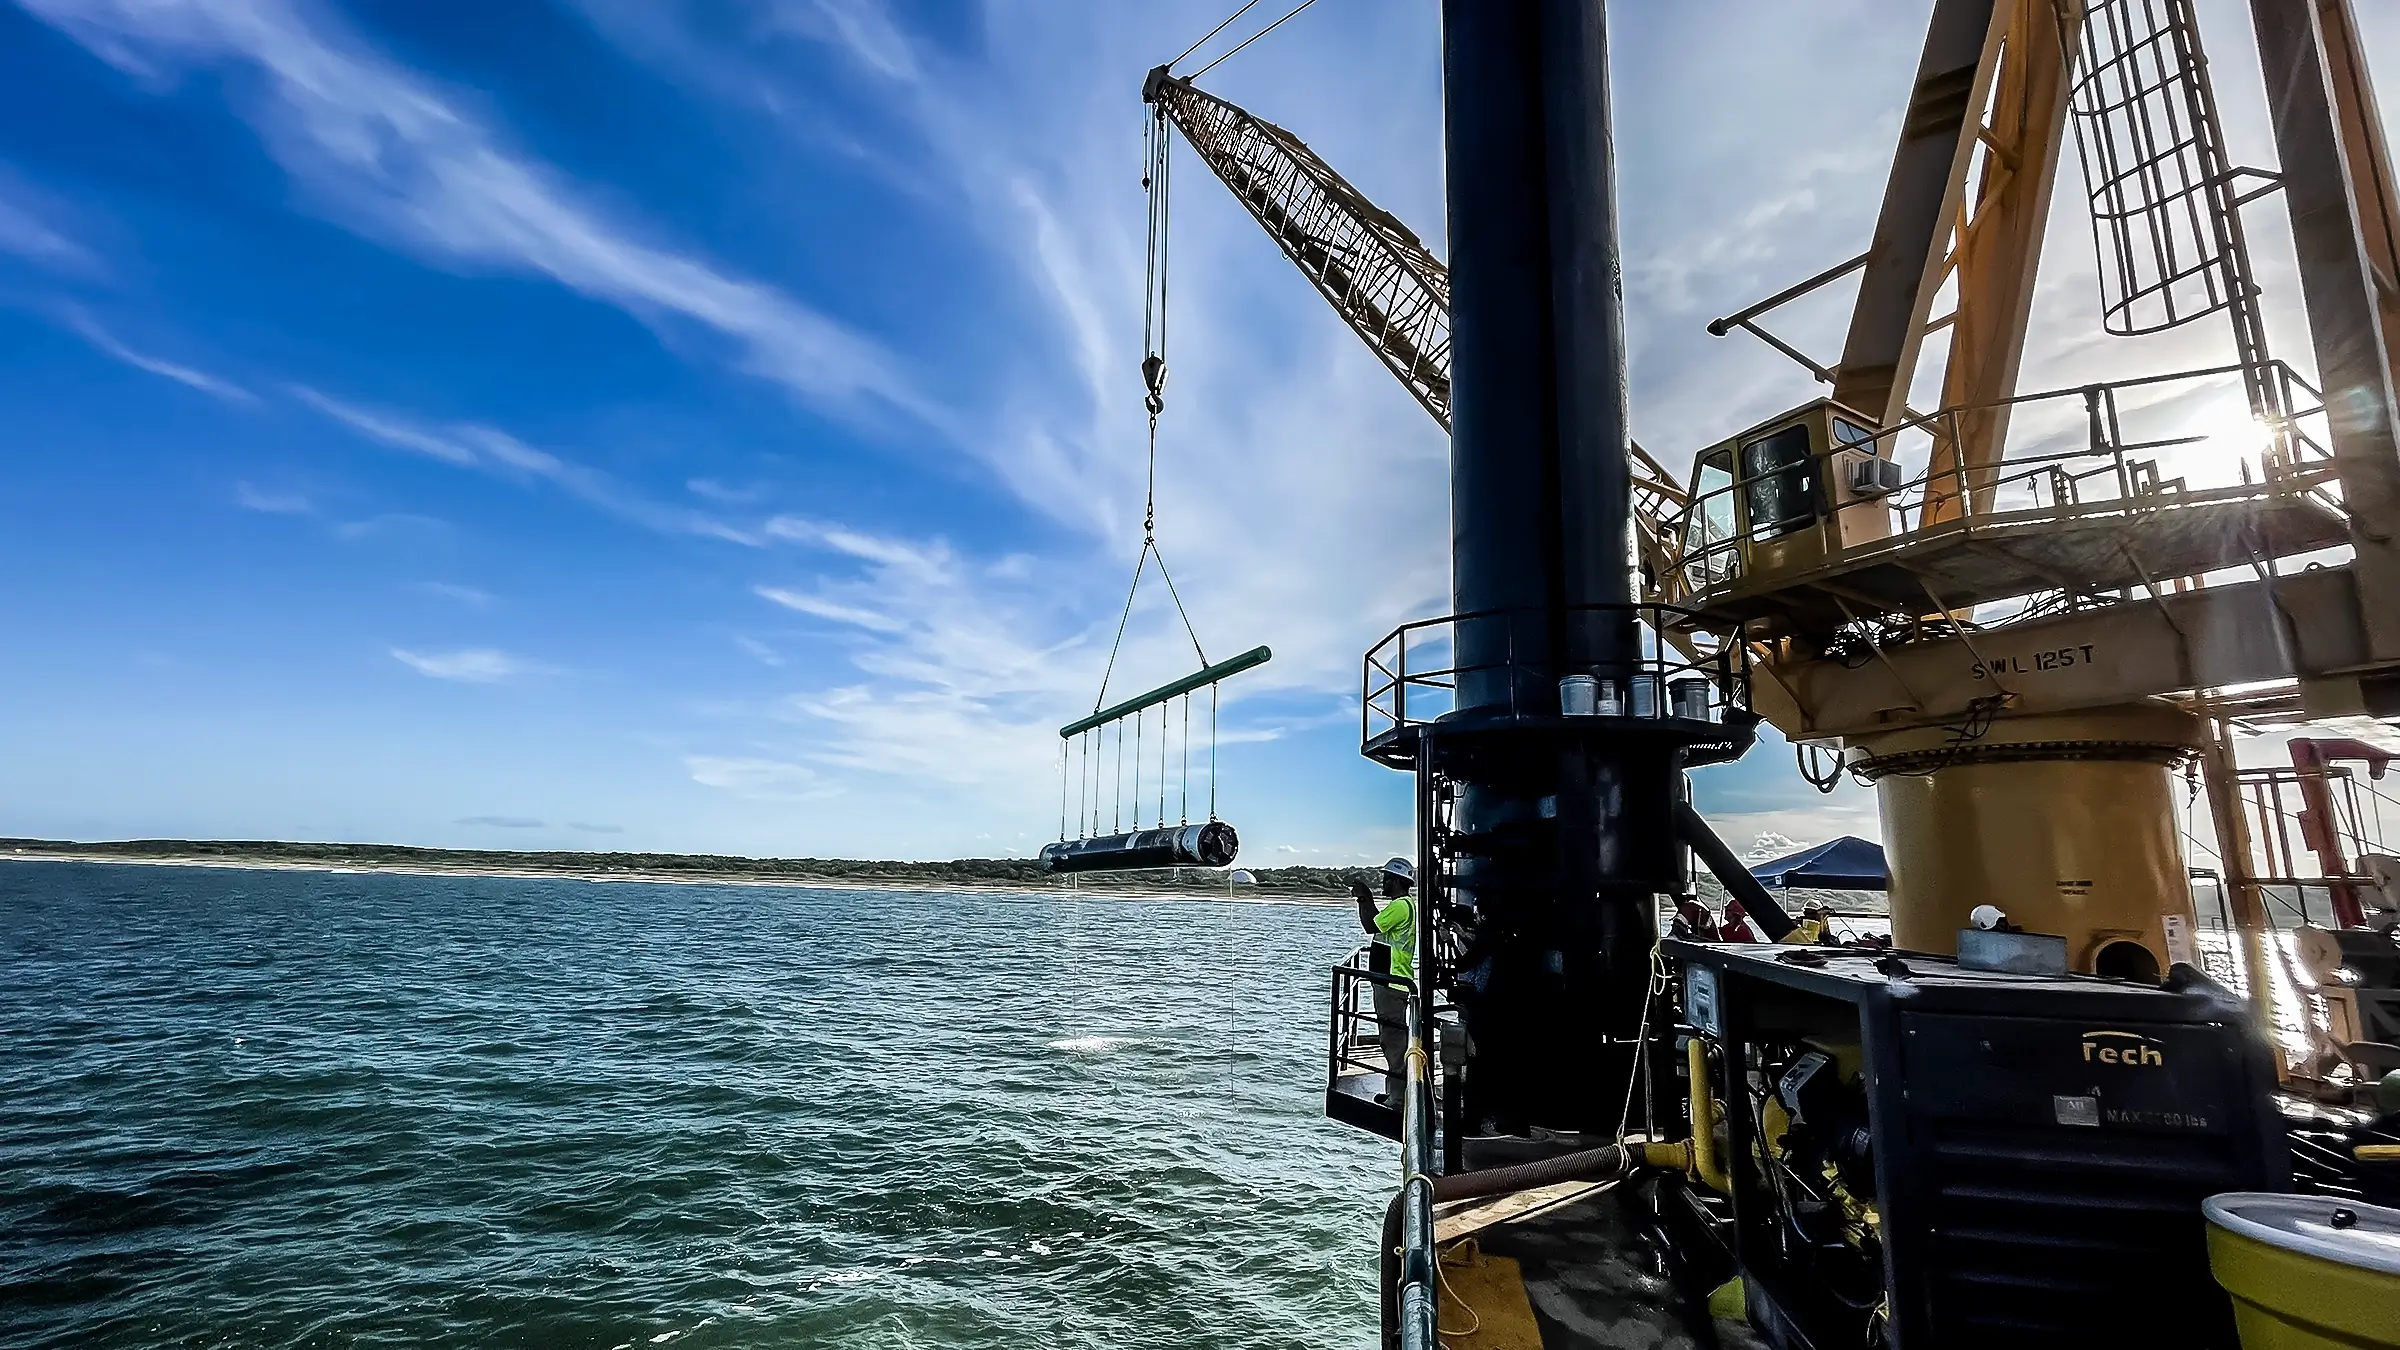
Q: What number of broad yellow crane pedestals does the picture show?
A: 1